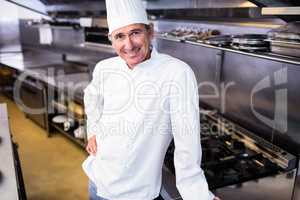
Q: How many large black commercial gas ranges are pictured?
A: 1